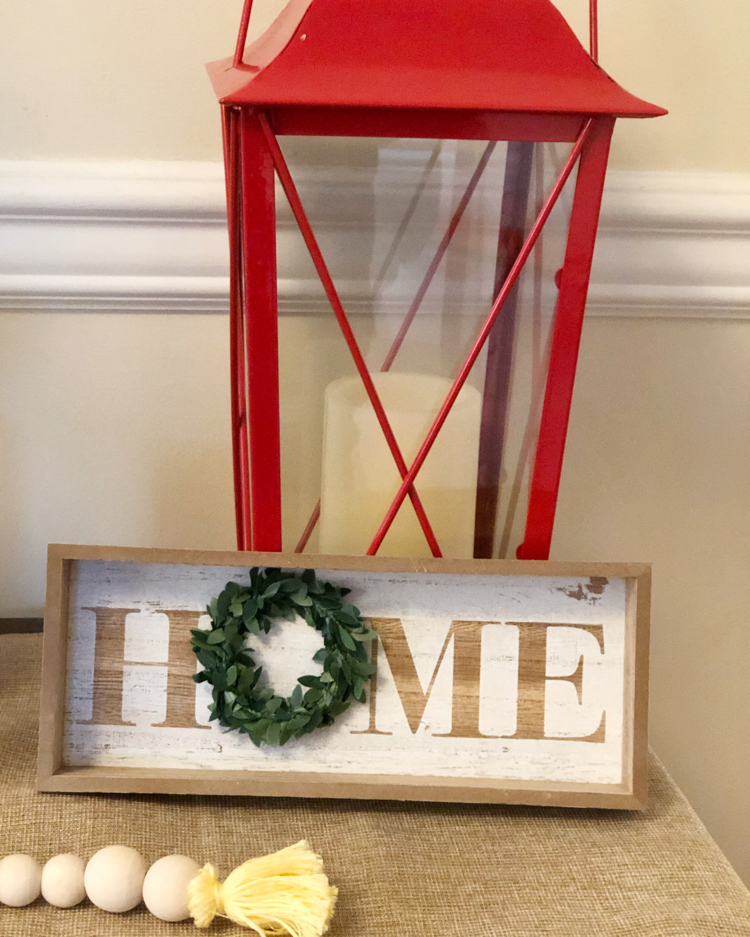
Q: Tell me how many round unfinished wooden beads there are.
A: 4